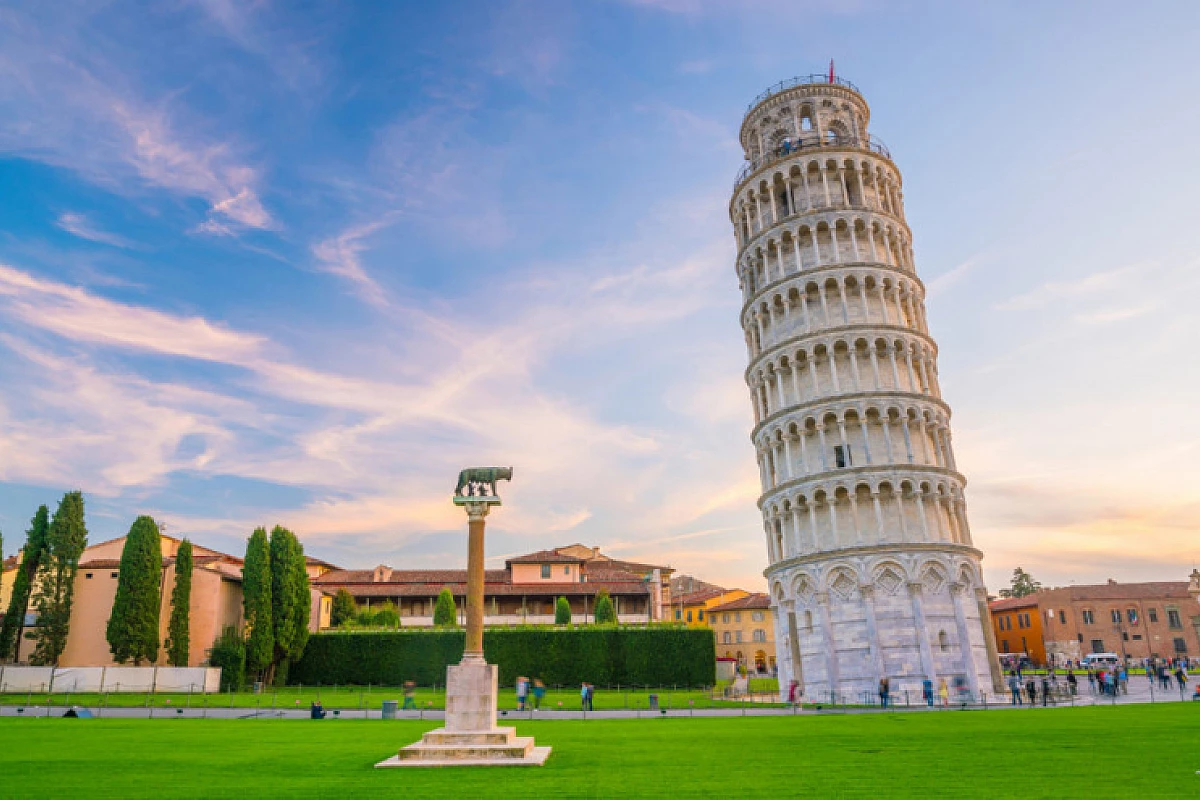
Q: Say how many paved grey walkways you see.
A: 1